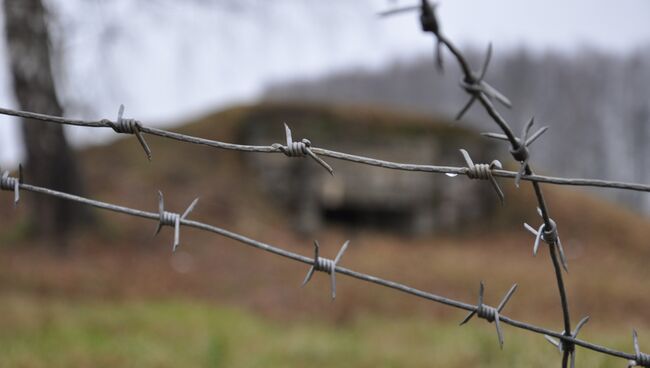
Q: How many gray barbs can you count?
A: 13